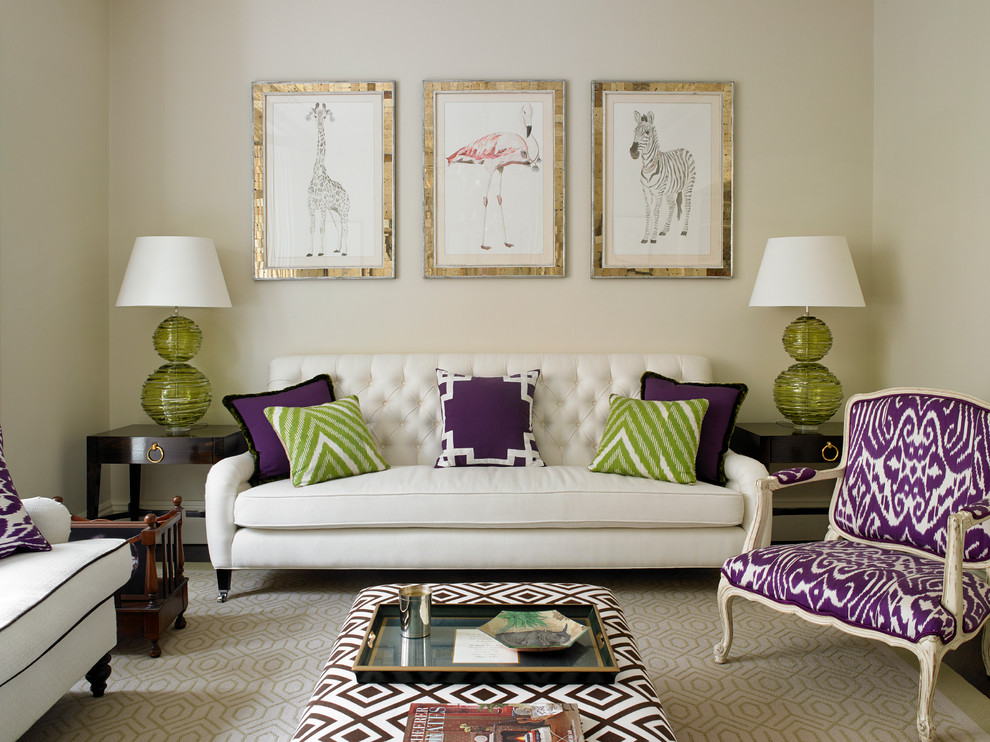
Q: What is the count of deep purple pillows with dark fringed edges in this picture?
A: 2